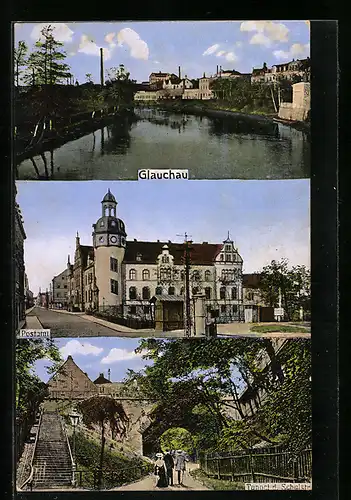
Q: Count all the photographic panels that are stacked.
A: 3